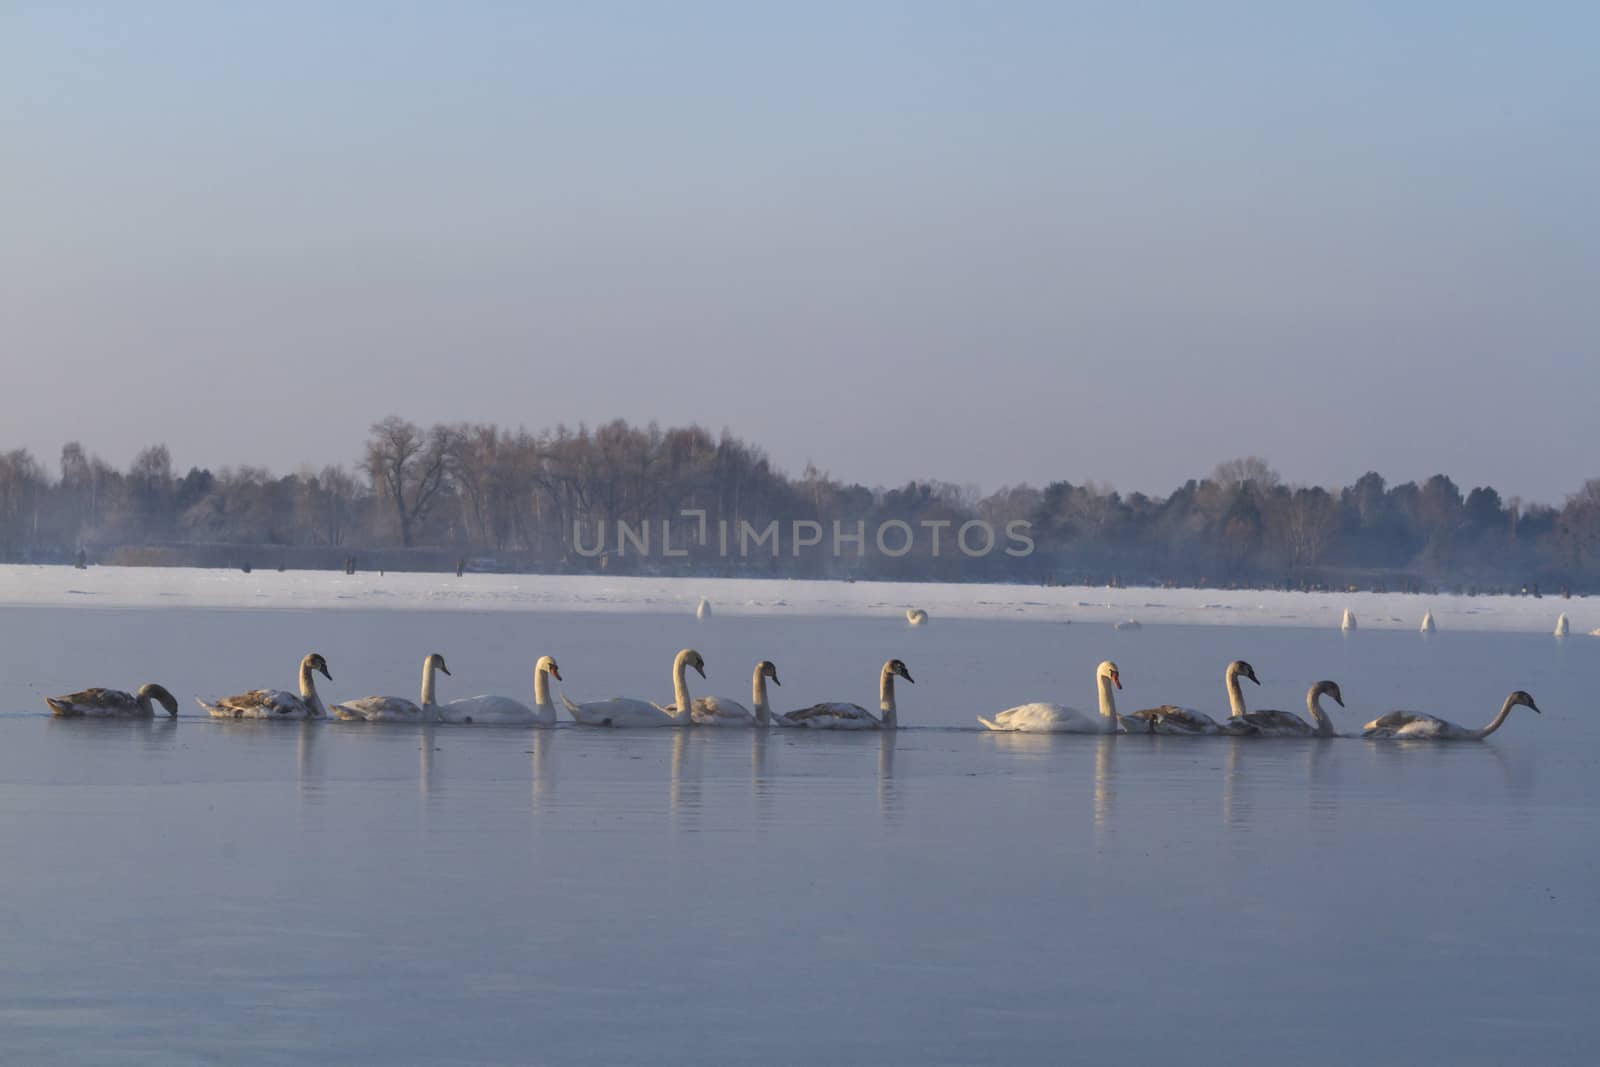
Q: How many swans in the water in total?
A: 11